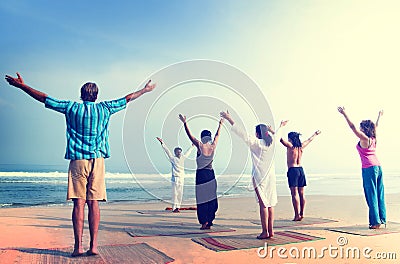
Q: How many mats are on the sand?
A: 6